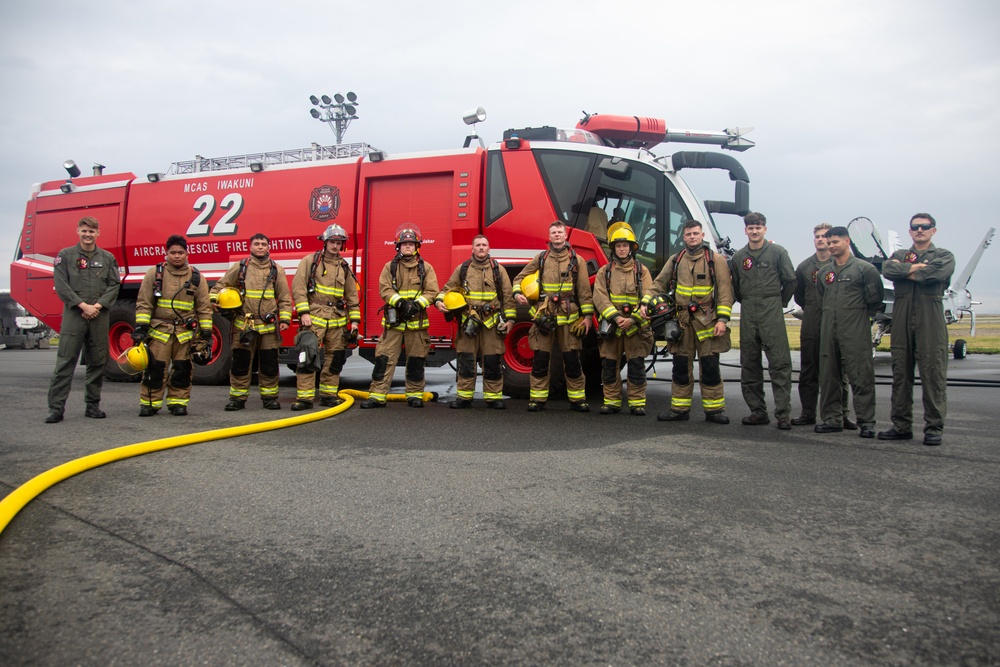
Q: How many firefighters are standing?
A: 8